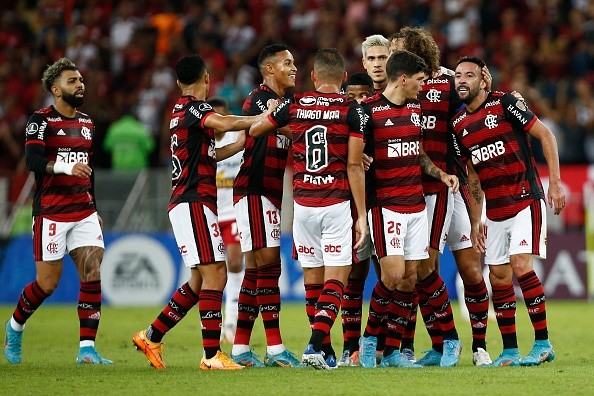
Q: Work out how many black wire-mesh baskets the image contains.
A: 0